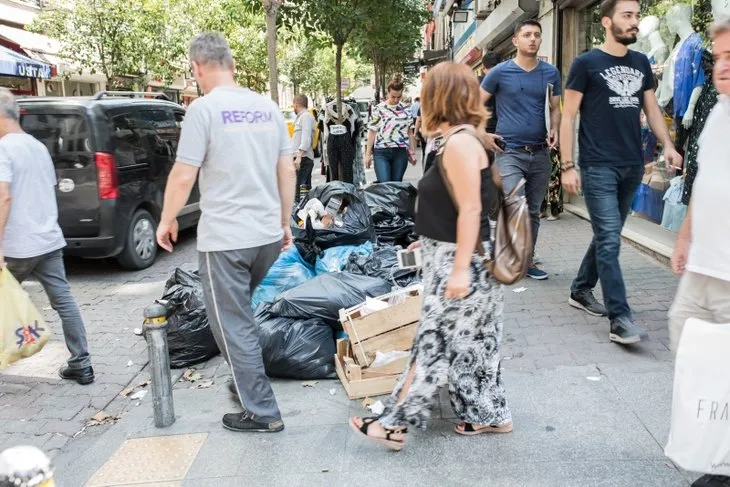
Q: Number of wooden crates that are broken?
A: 2